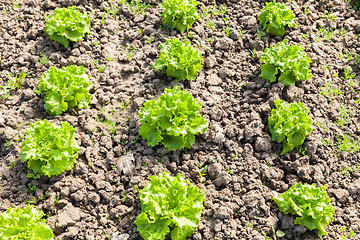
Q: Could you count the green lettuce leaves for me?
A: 12